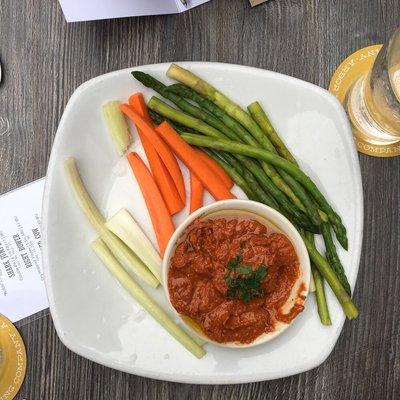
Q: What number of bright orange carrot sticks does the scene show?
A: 6